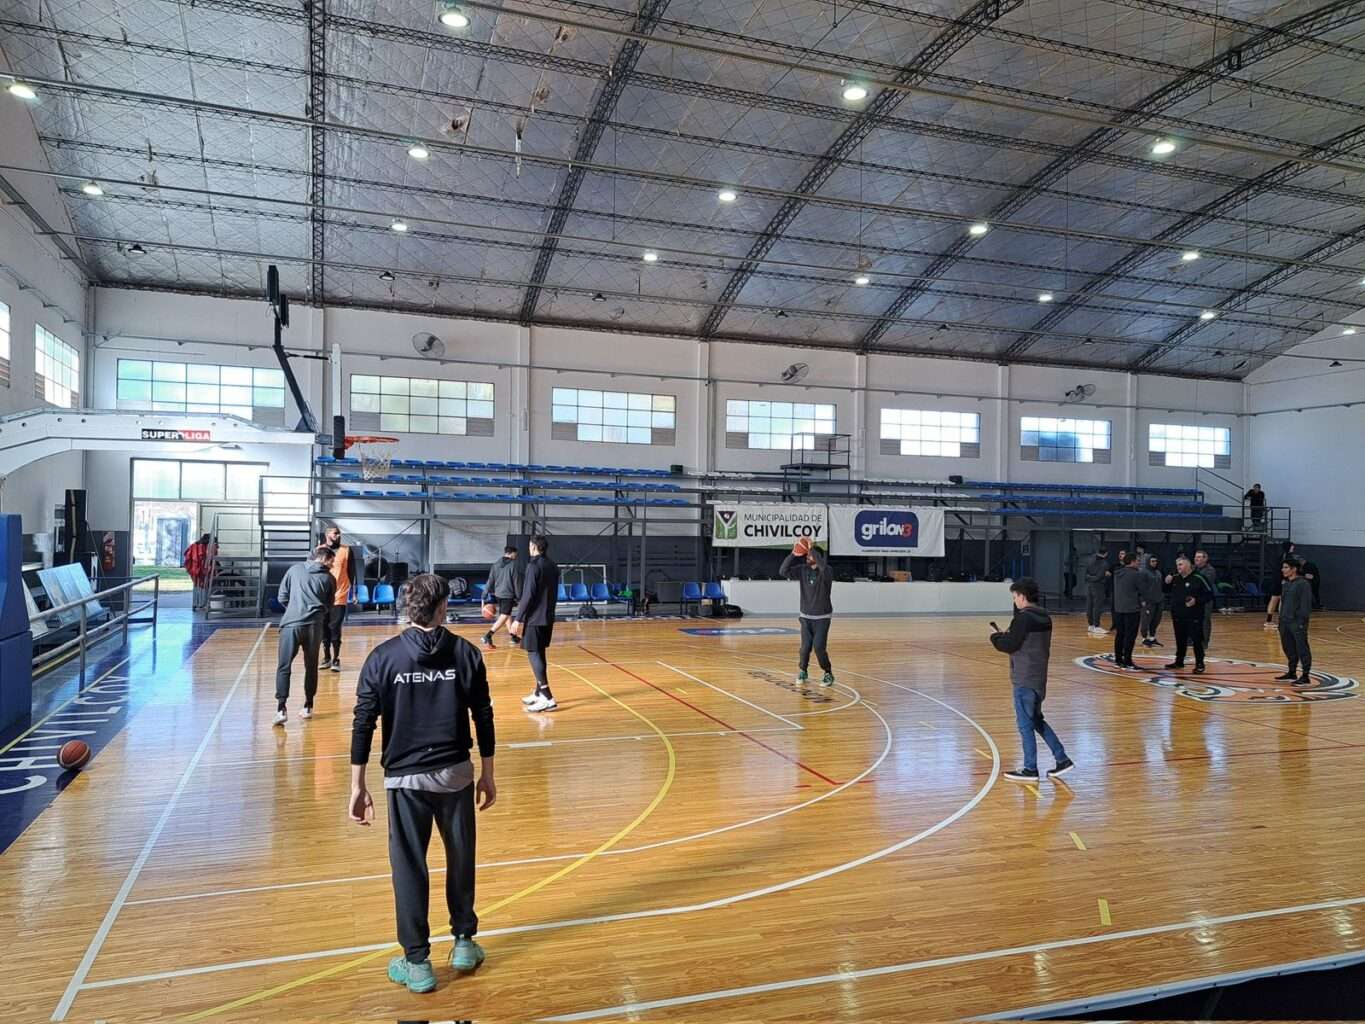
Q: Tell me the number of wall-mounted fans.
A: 3